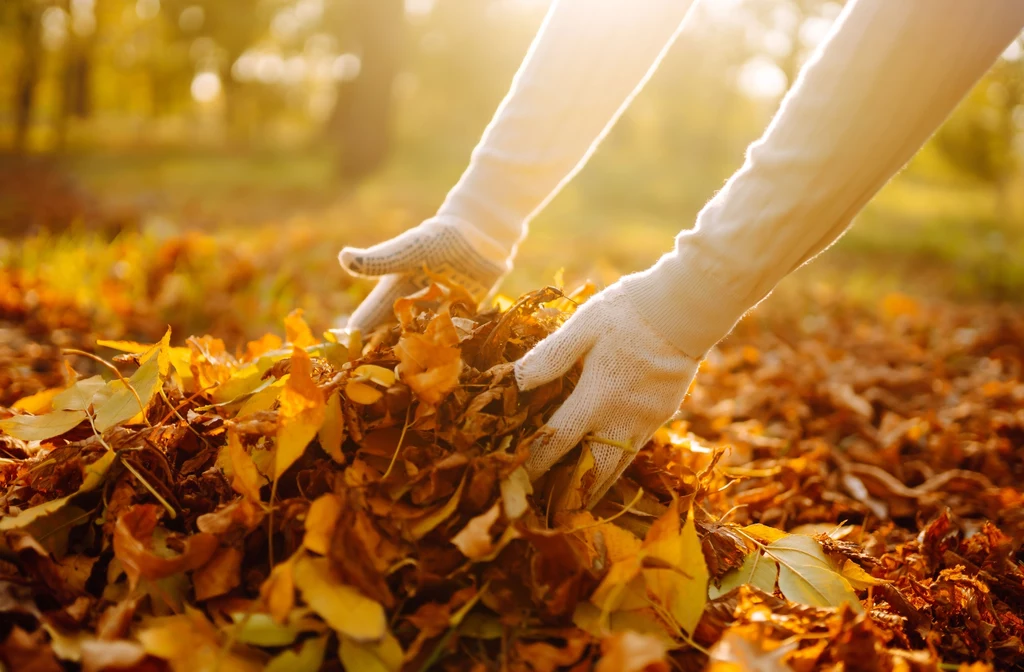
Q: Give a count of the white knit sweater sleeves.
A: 2